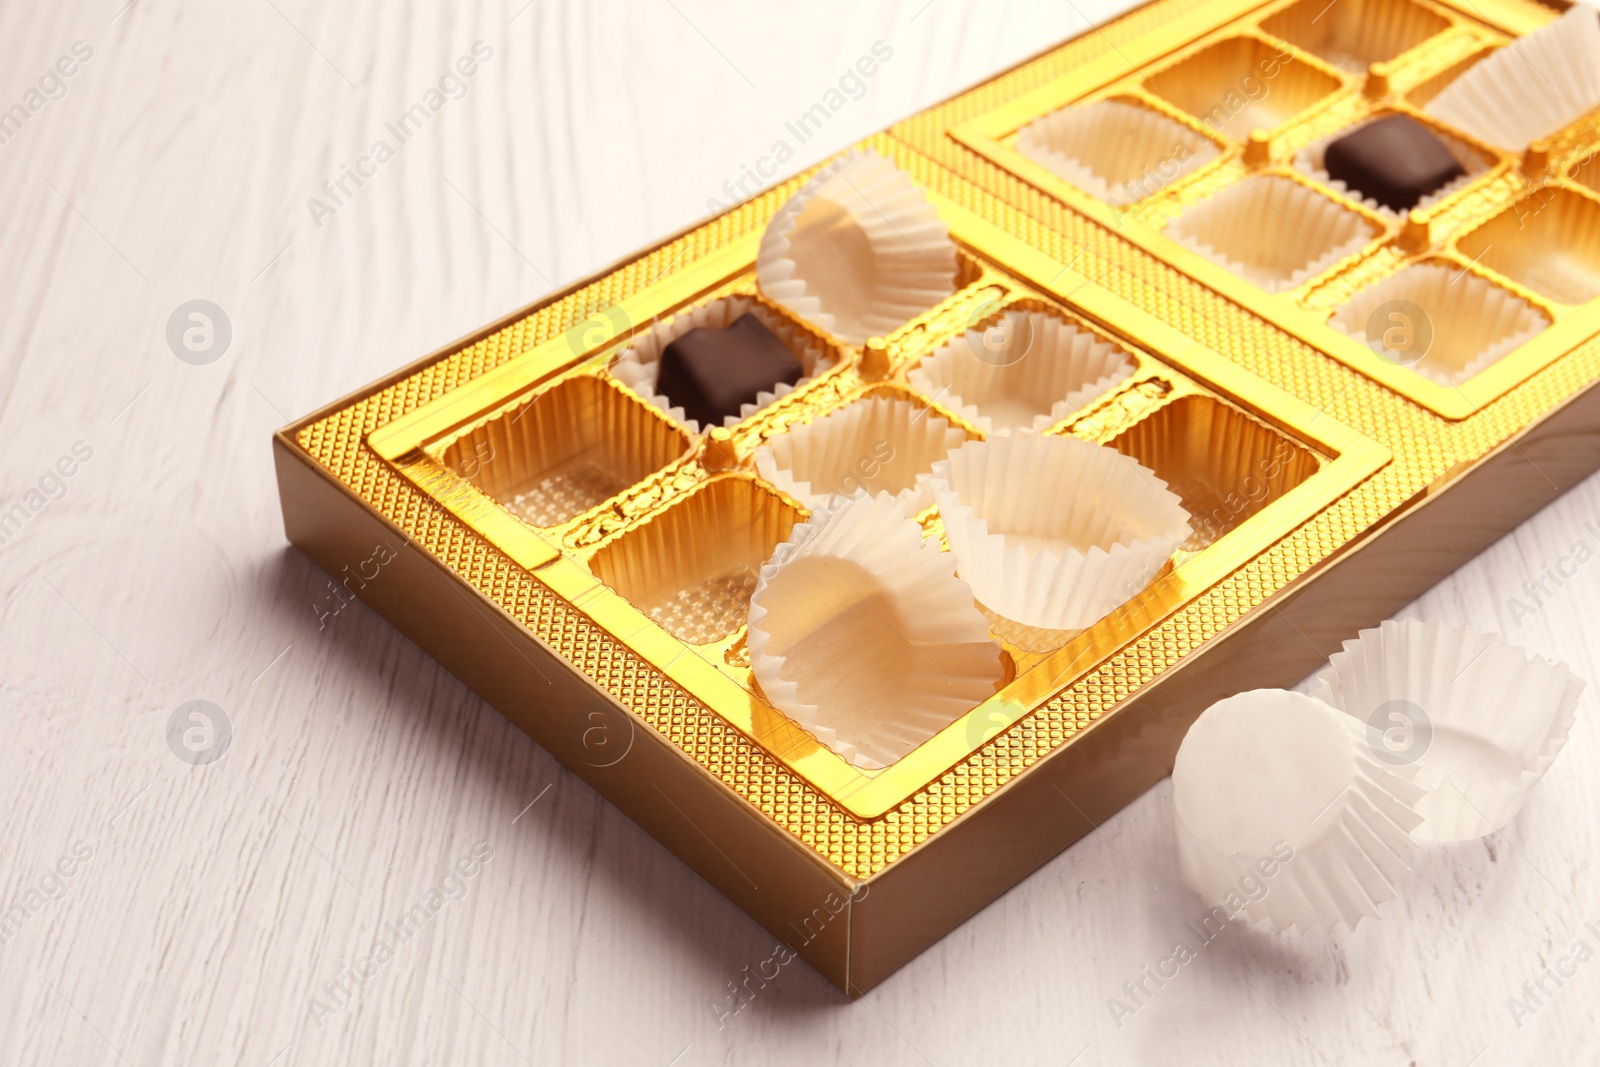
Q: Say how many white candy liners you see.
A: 13